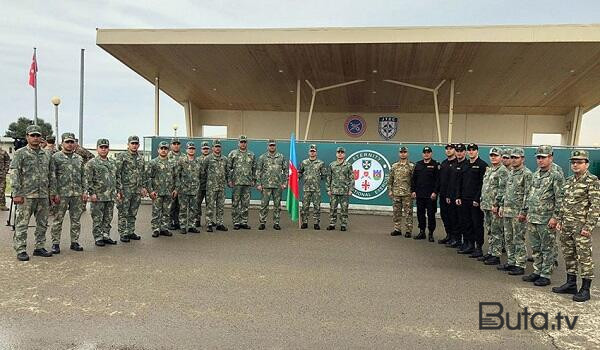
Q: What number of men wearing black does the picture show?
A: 4